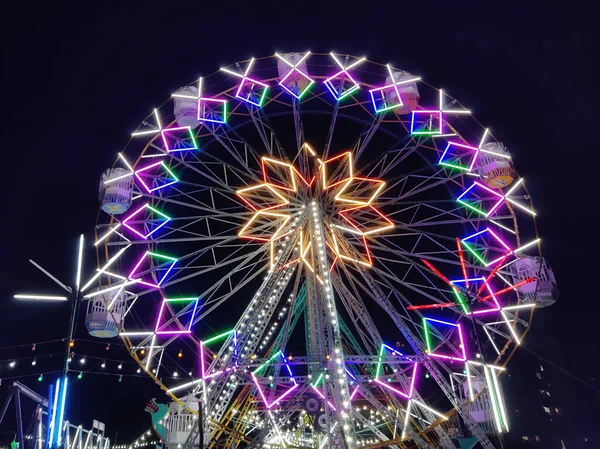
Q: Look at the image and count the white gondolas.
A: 9